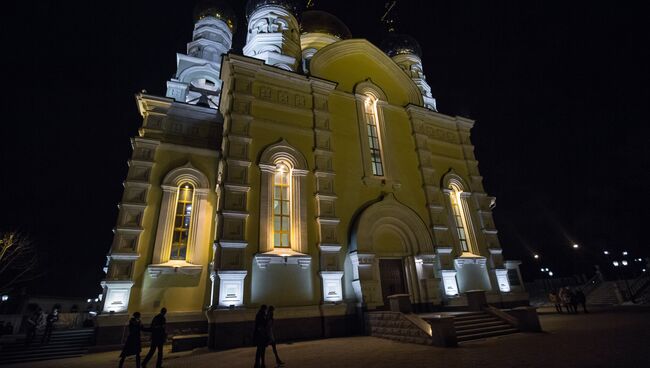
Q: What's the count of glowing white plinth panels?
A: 5